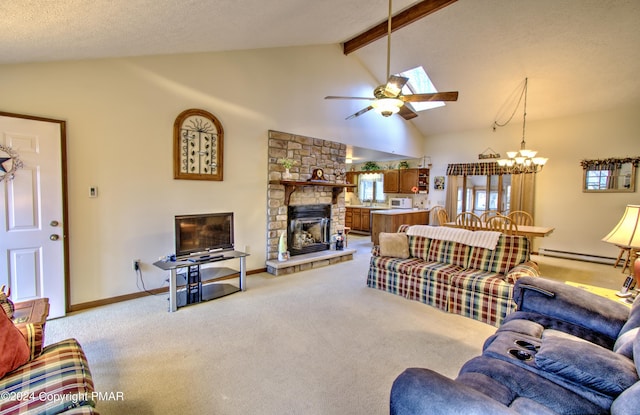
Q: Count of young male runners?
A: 0